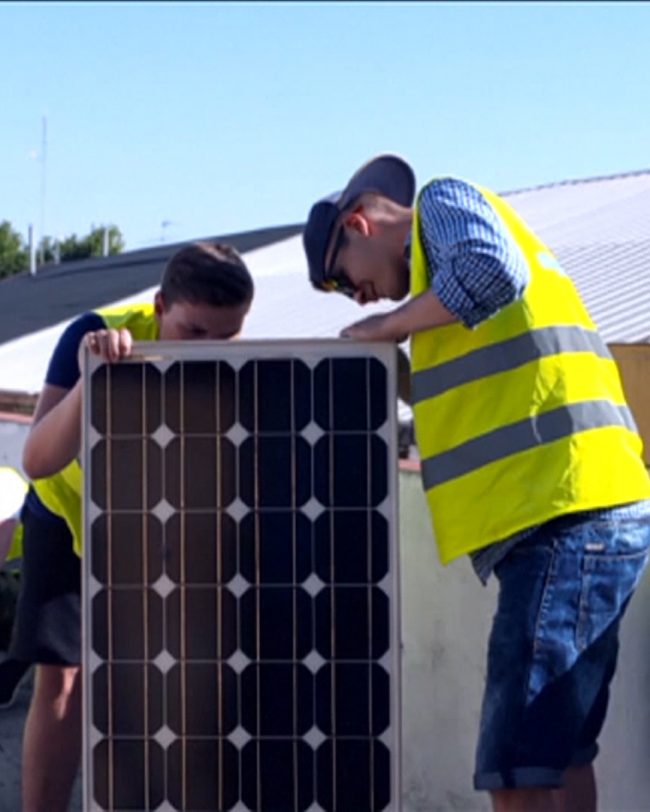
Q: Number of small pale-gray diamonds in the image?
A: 15